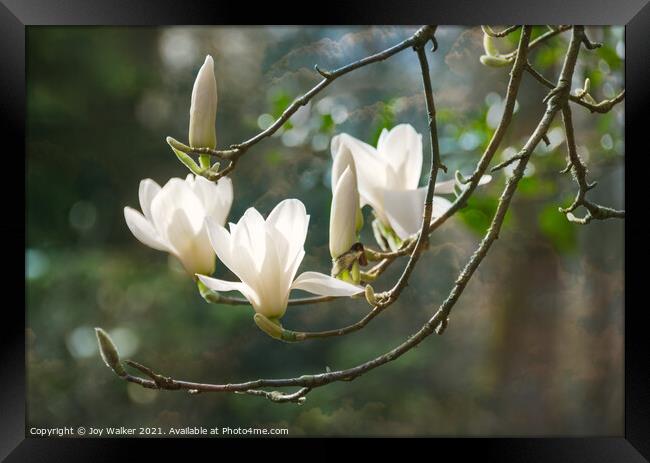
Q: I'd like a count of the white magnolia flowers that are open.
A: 3